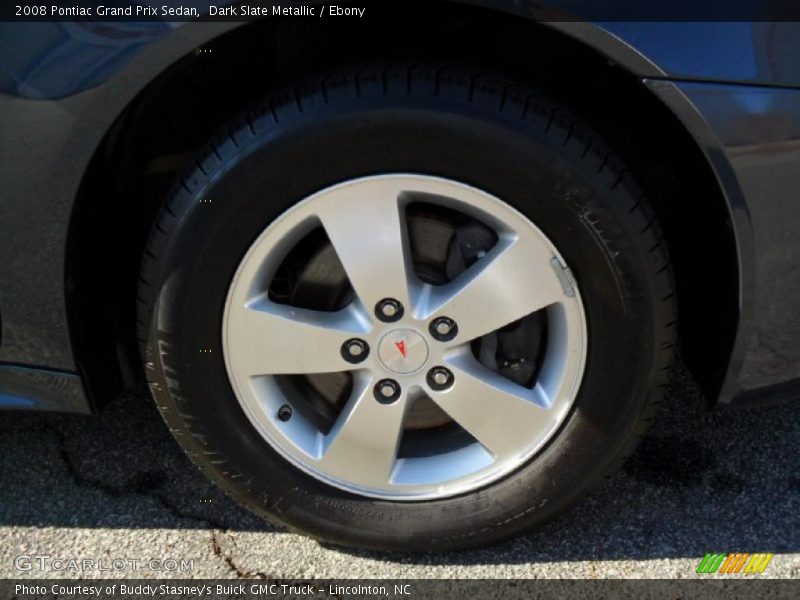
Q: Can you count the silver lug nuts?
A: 5